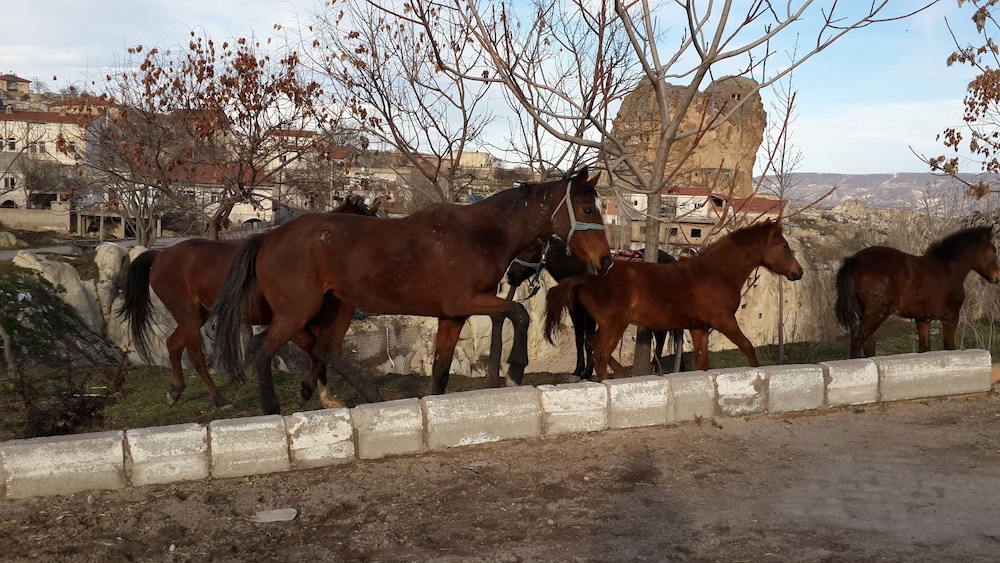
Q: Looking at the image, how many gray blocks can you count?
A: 13